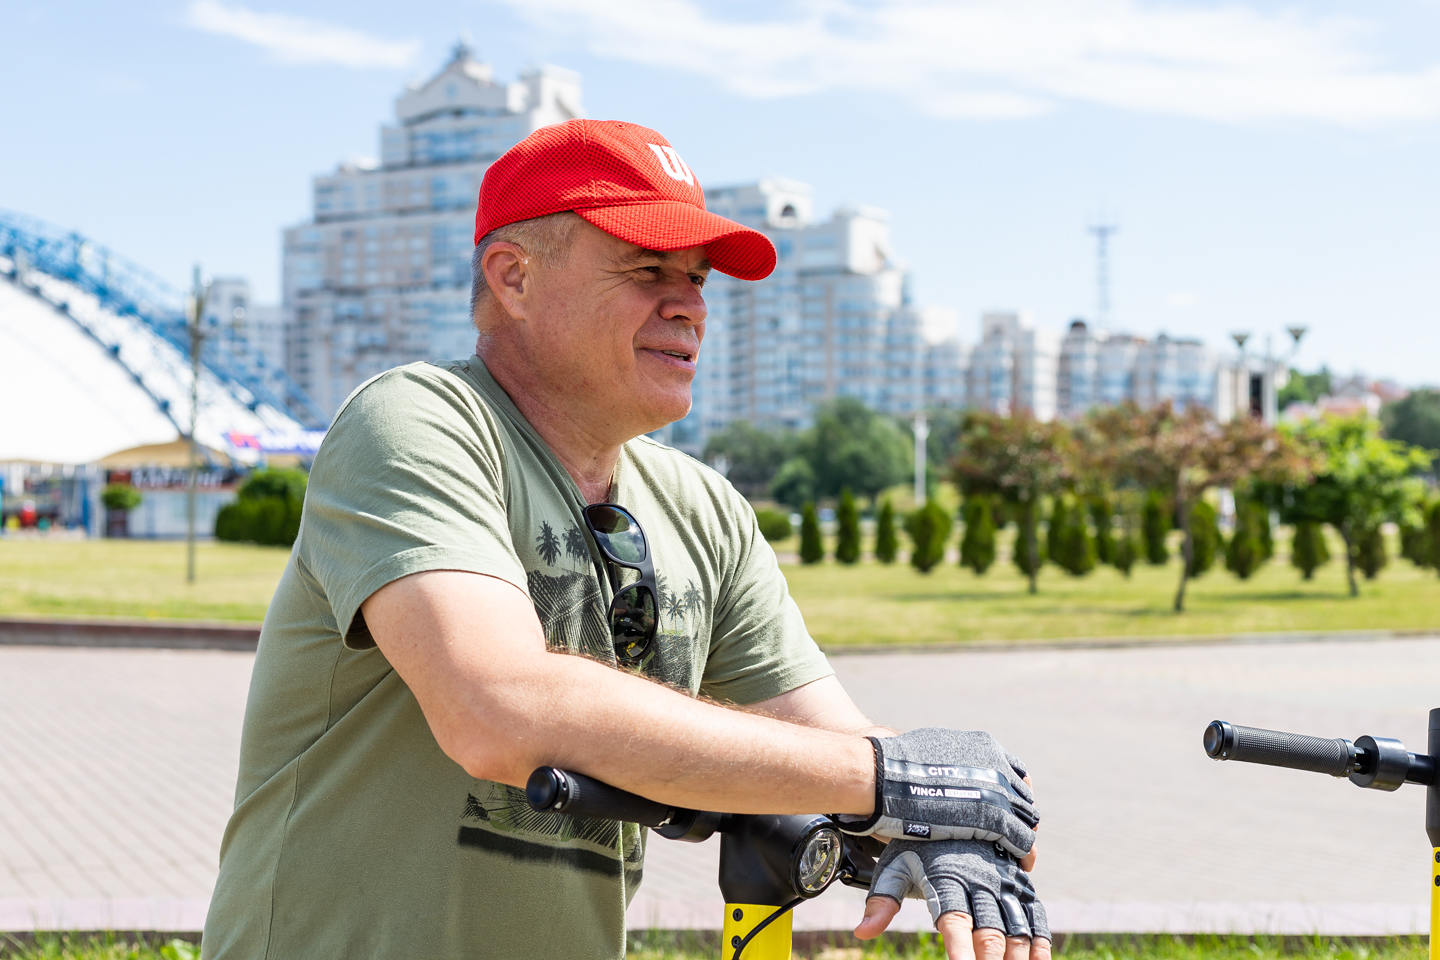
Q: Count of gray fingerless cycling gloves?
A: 2